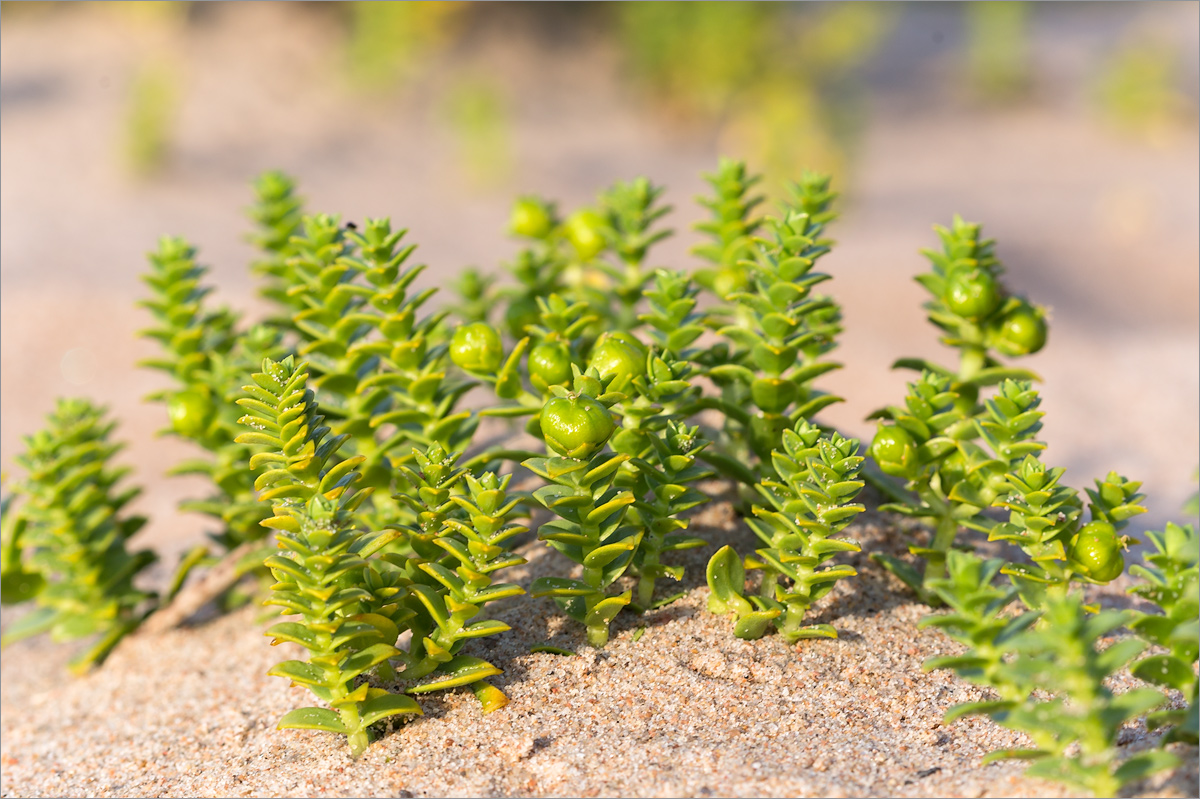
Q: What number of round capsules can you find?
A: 11